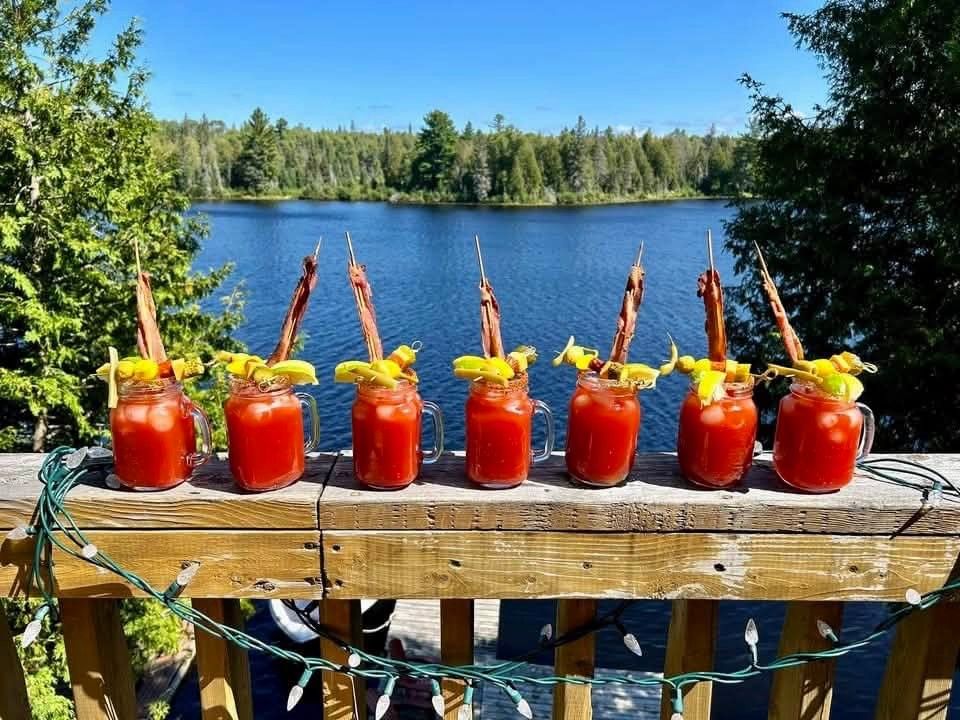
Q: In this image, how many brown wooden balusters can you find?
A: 9